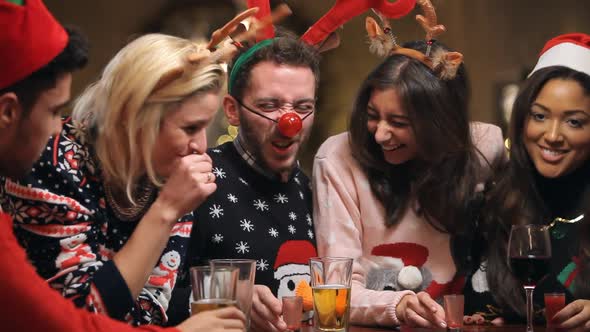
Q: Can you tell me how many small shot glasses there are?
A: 3